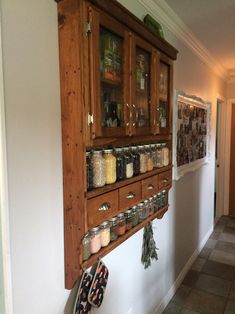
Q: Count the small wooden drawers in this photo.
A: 4